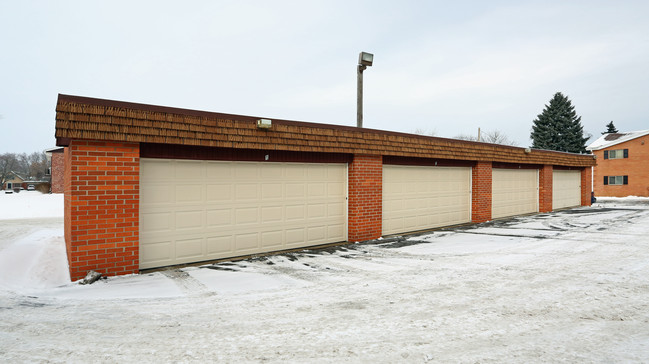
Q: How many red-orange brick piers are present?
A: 5